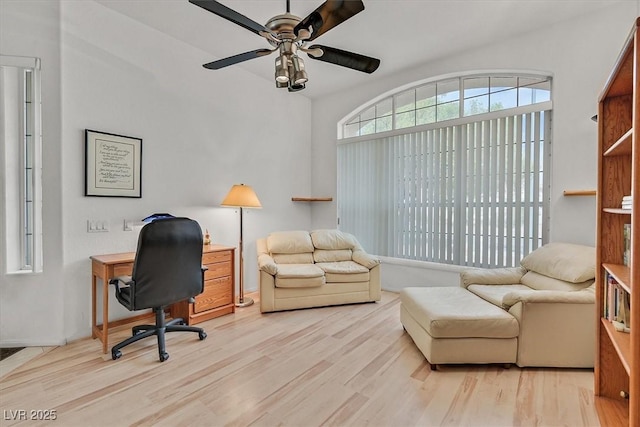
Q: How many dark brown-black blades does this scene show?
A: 4